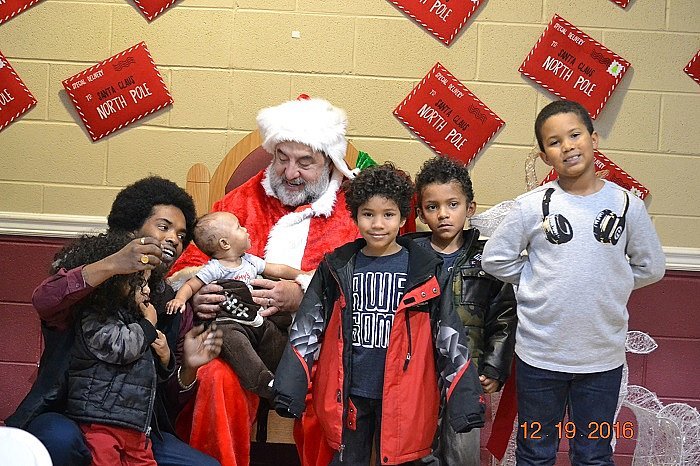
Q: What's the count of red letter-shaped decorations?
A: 10